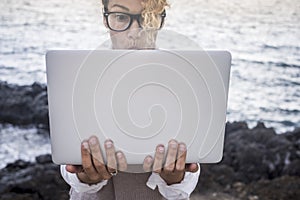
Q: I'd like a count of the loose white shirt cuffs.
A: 2